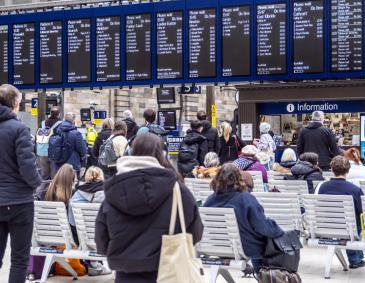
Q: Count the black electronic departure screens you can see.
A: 12